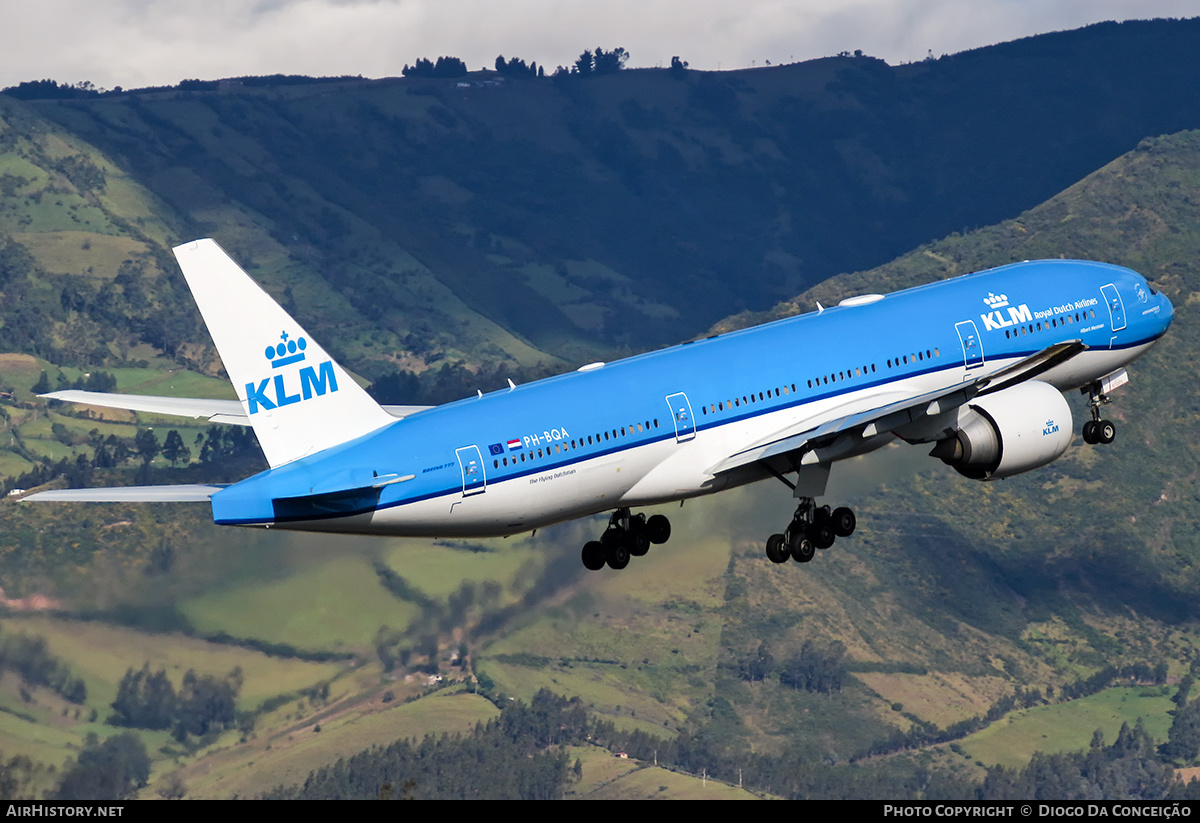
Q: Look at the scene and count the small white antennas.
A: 3